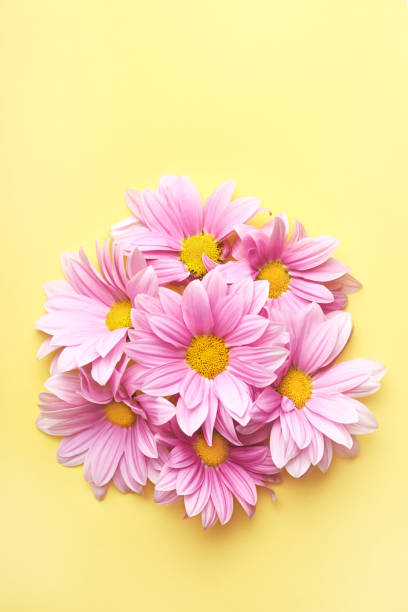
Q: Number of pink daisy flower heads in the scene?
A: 7